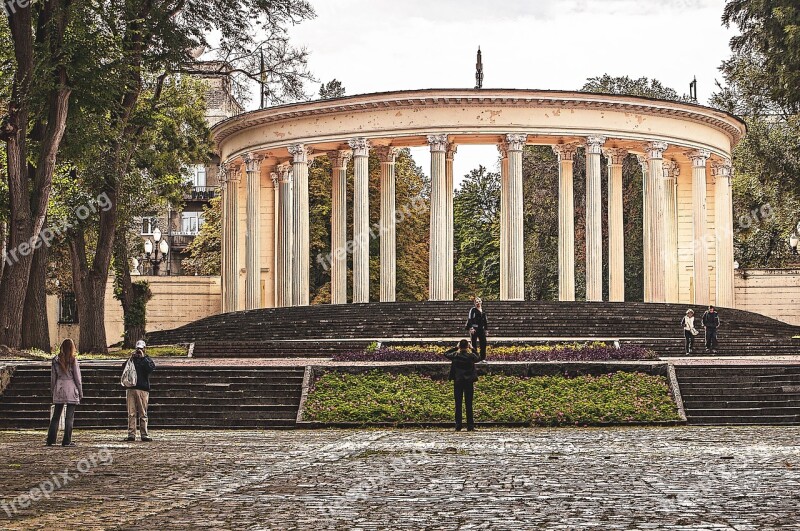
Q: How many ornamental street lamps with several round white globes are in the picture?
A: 2